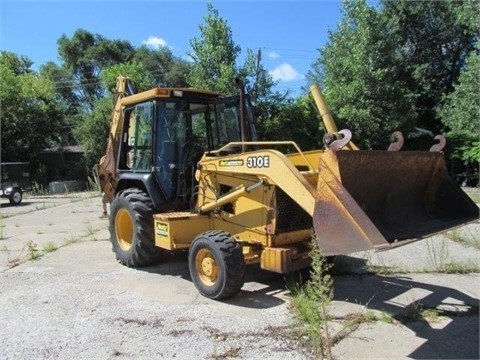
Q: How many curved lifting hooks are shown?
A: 3